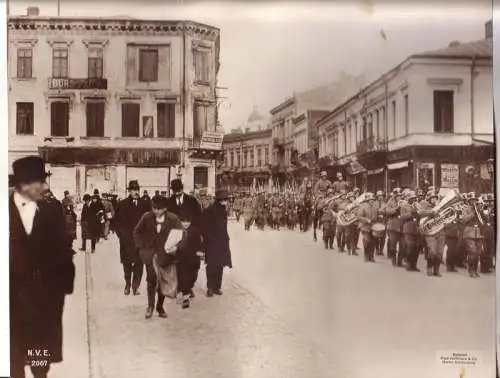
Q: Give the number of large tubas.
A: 2